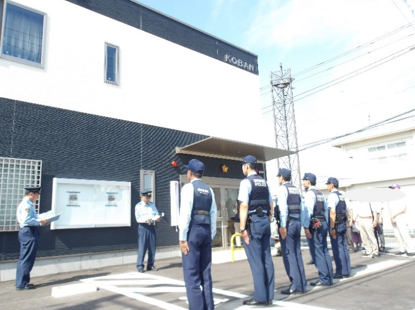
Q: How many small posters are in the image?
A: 2